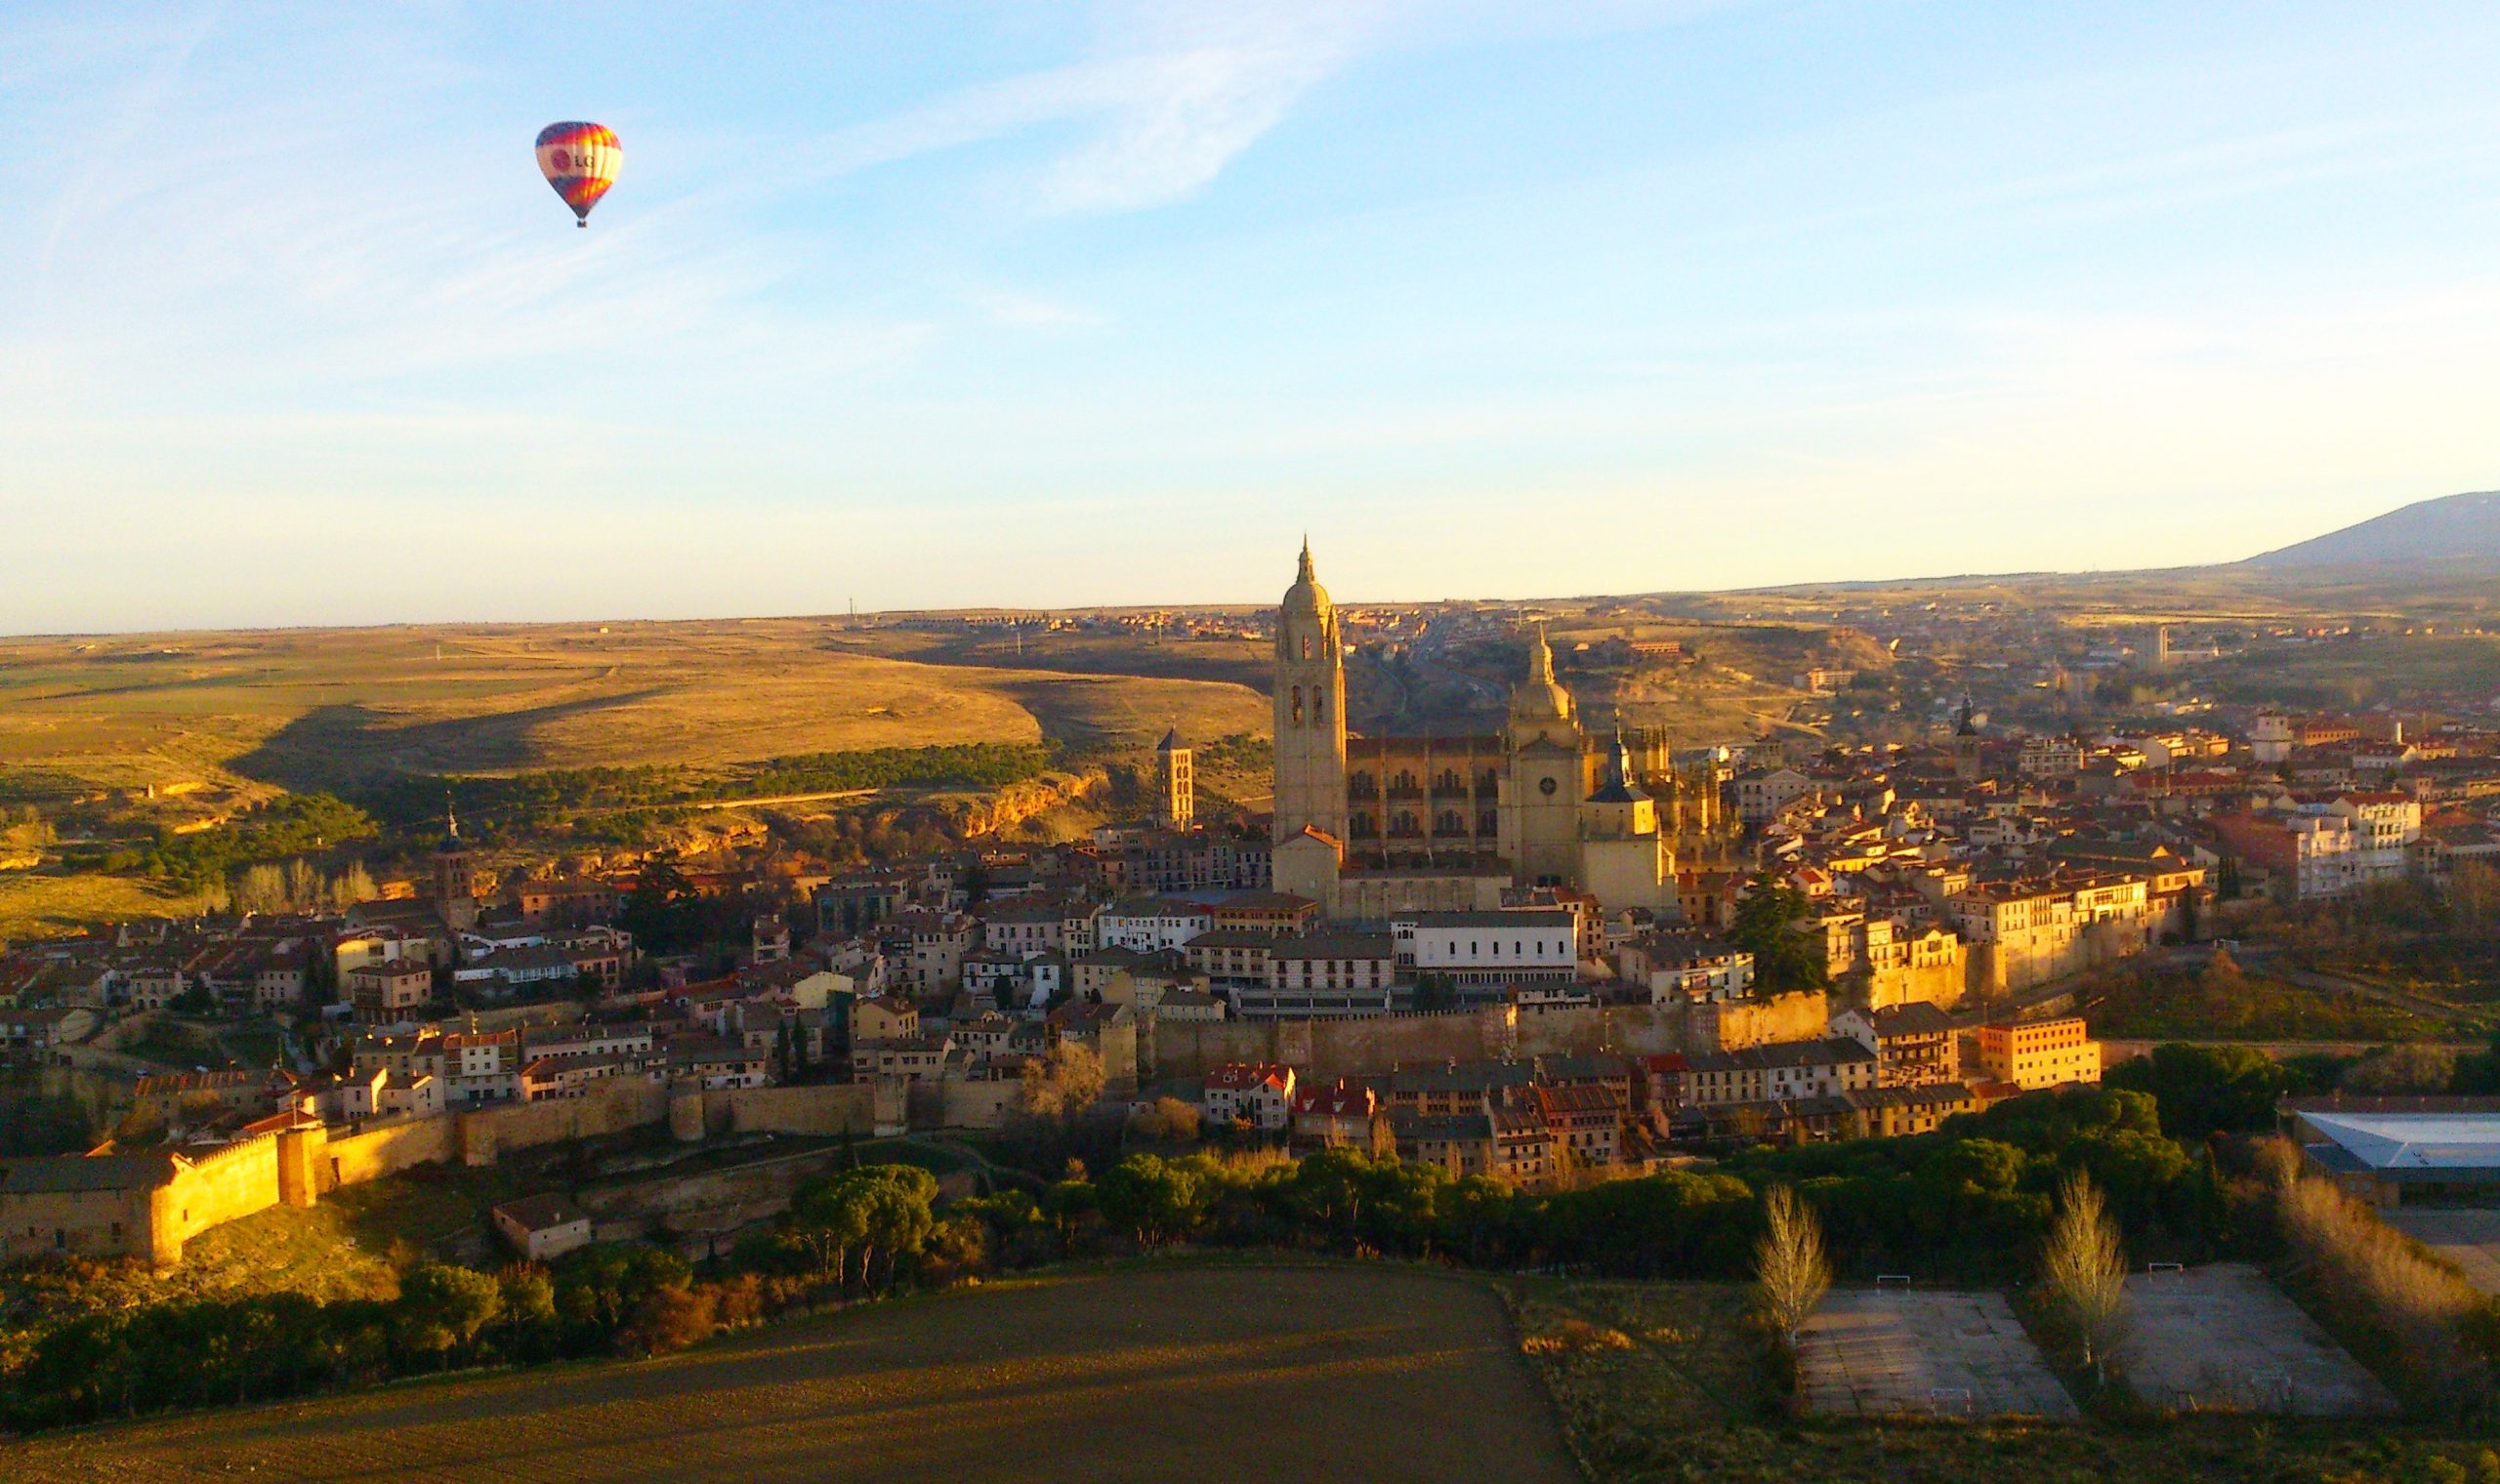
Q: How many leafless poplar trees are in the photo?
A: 2